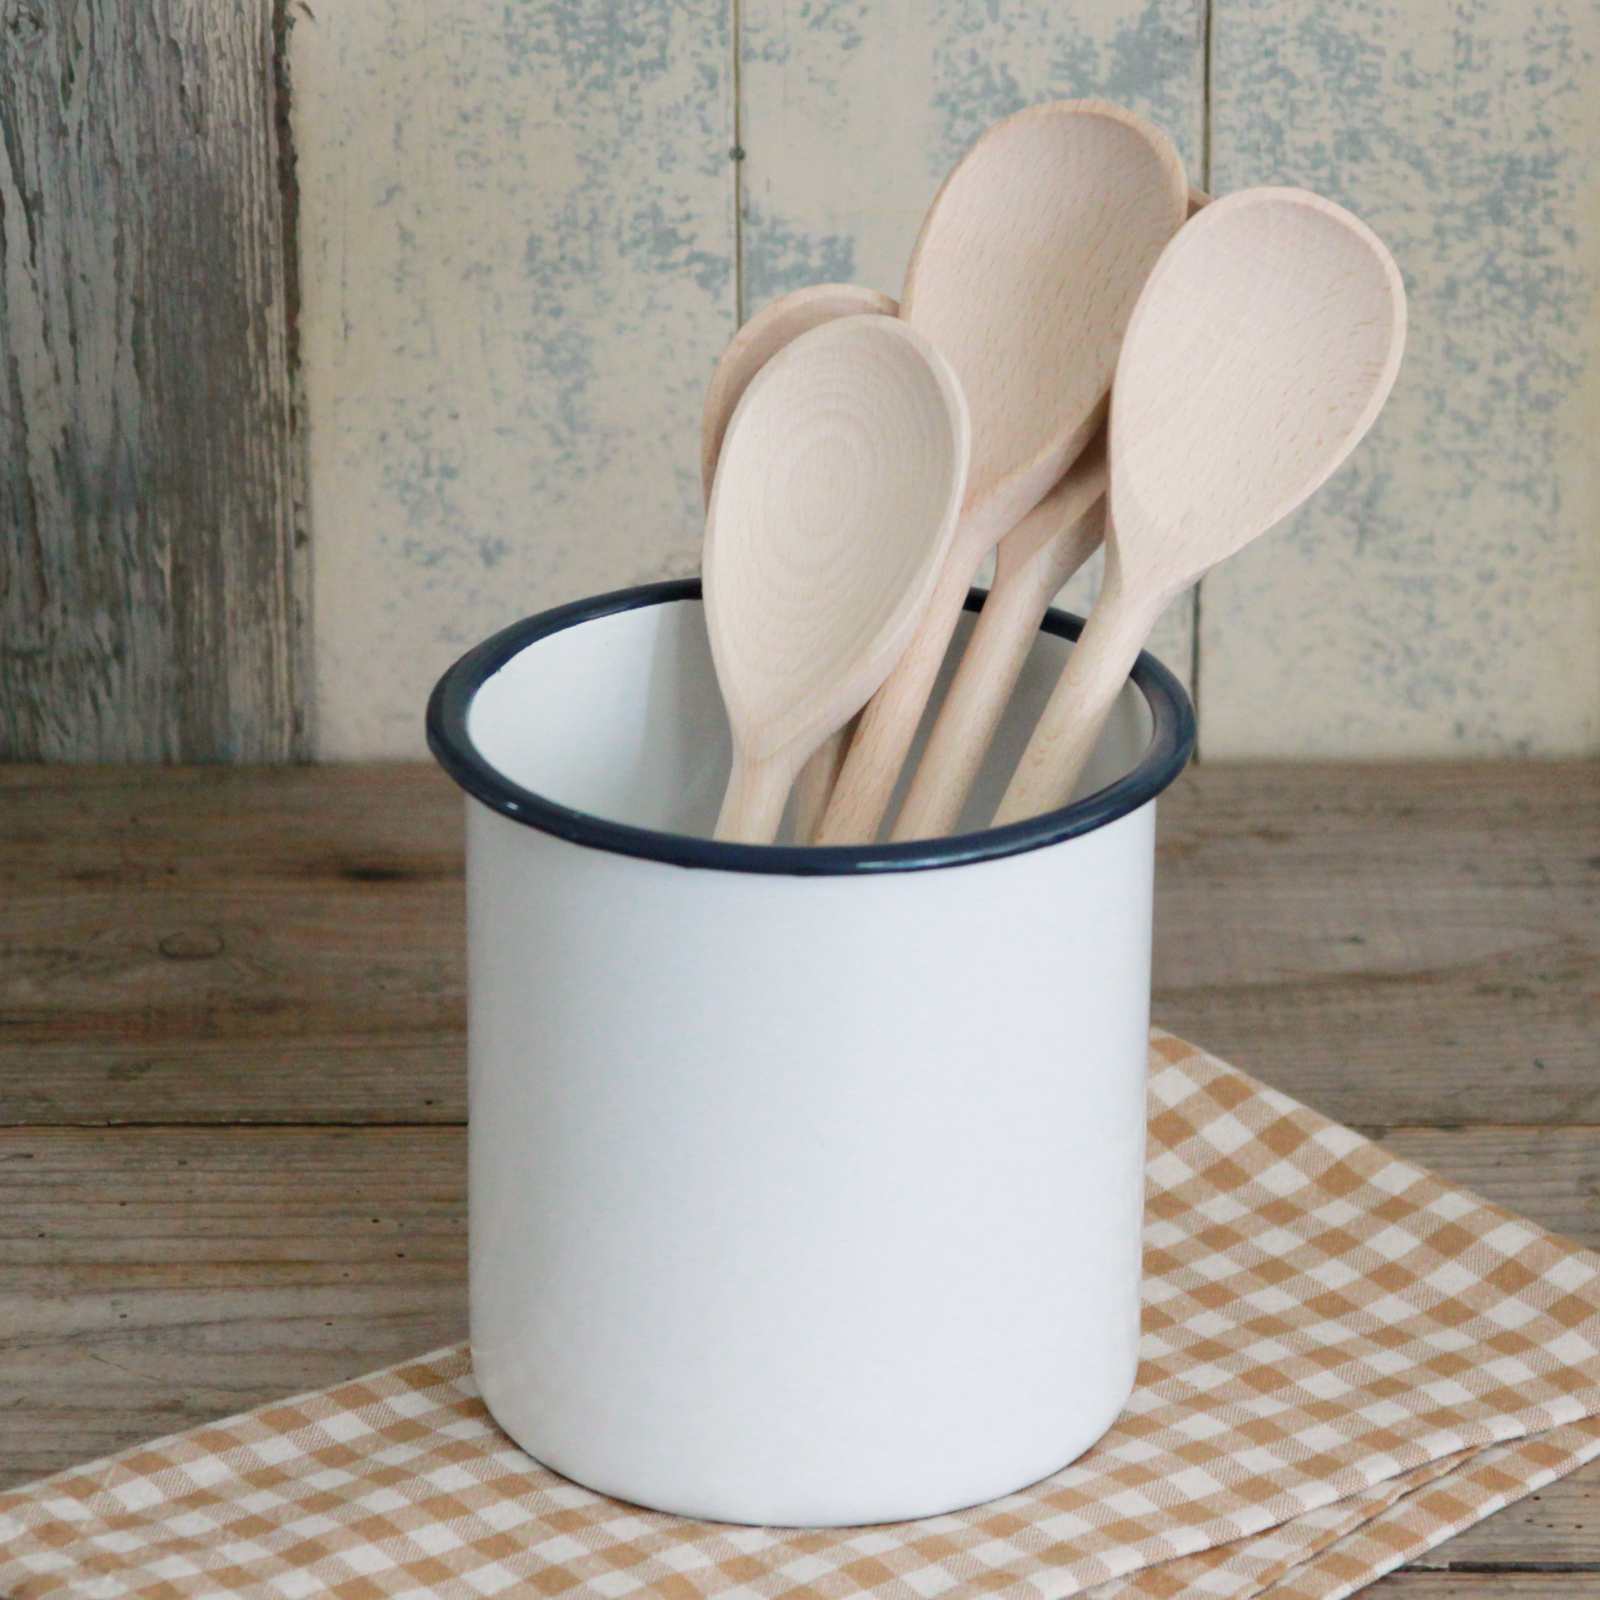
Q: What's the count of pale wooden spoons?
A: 5